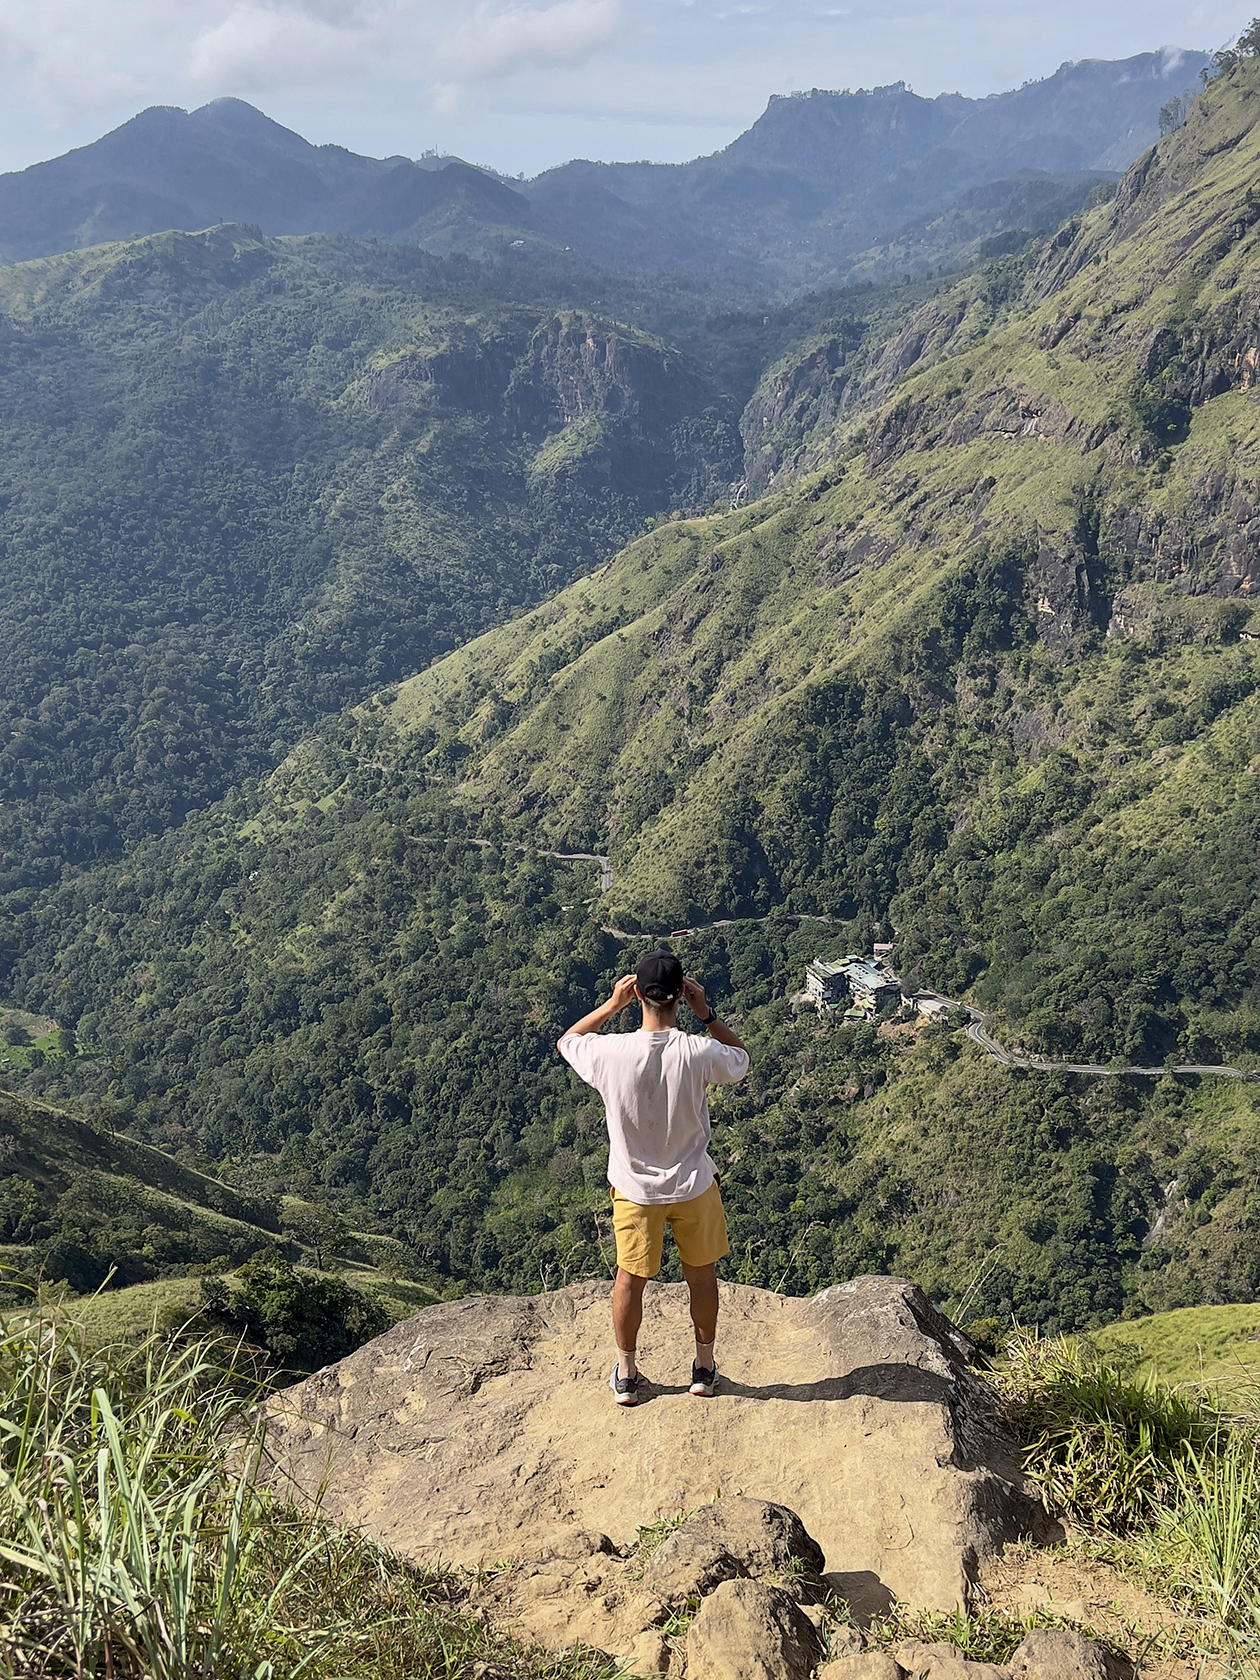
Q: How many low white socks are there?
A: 2